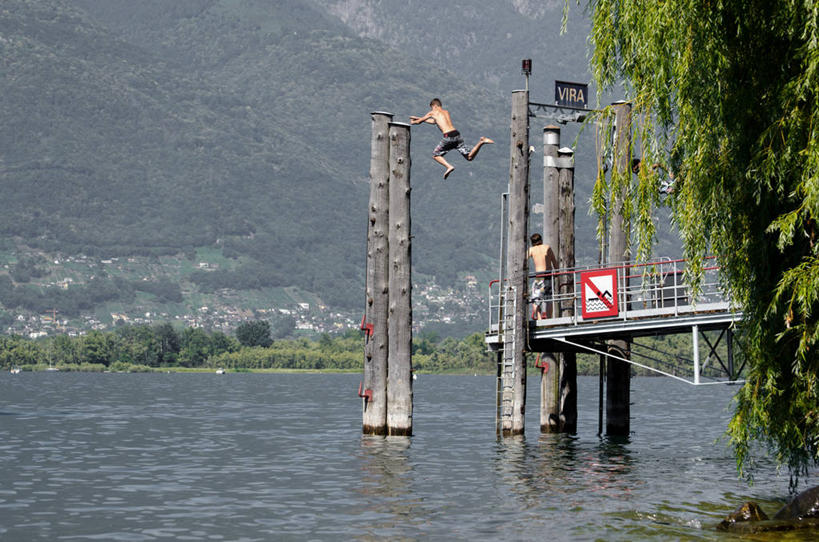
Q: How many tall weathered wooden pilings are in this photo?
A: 6